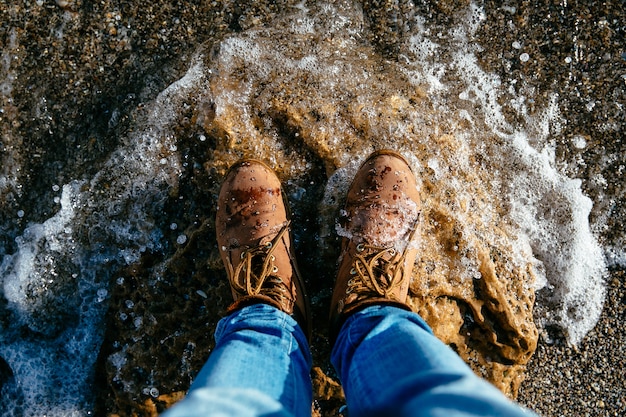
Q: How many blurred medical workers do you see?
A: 0